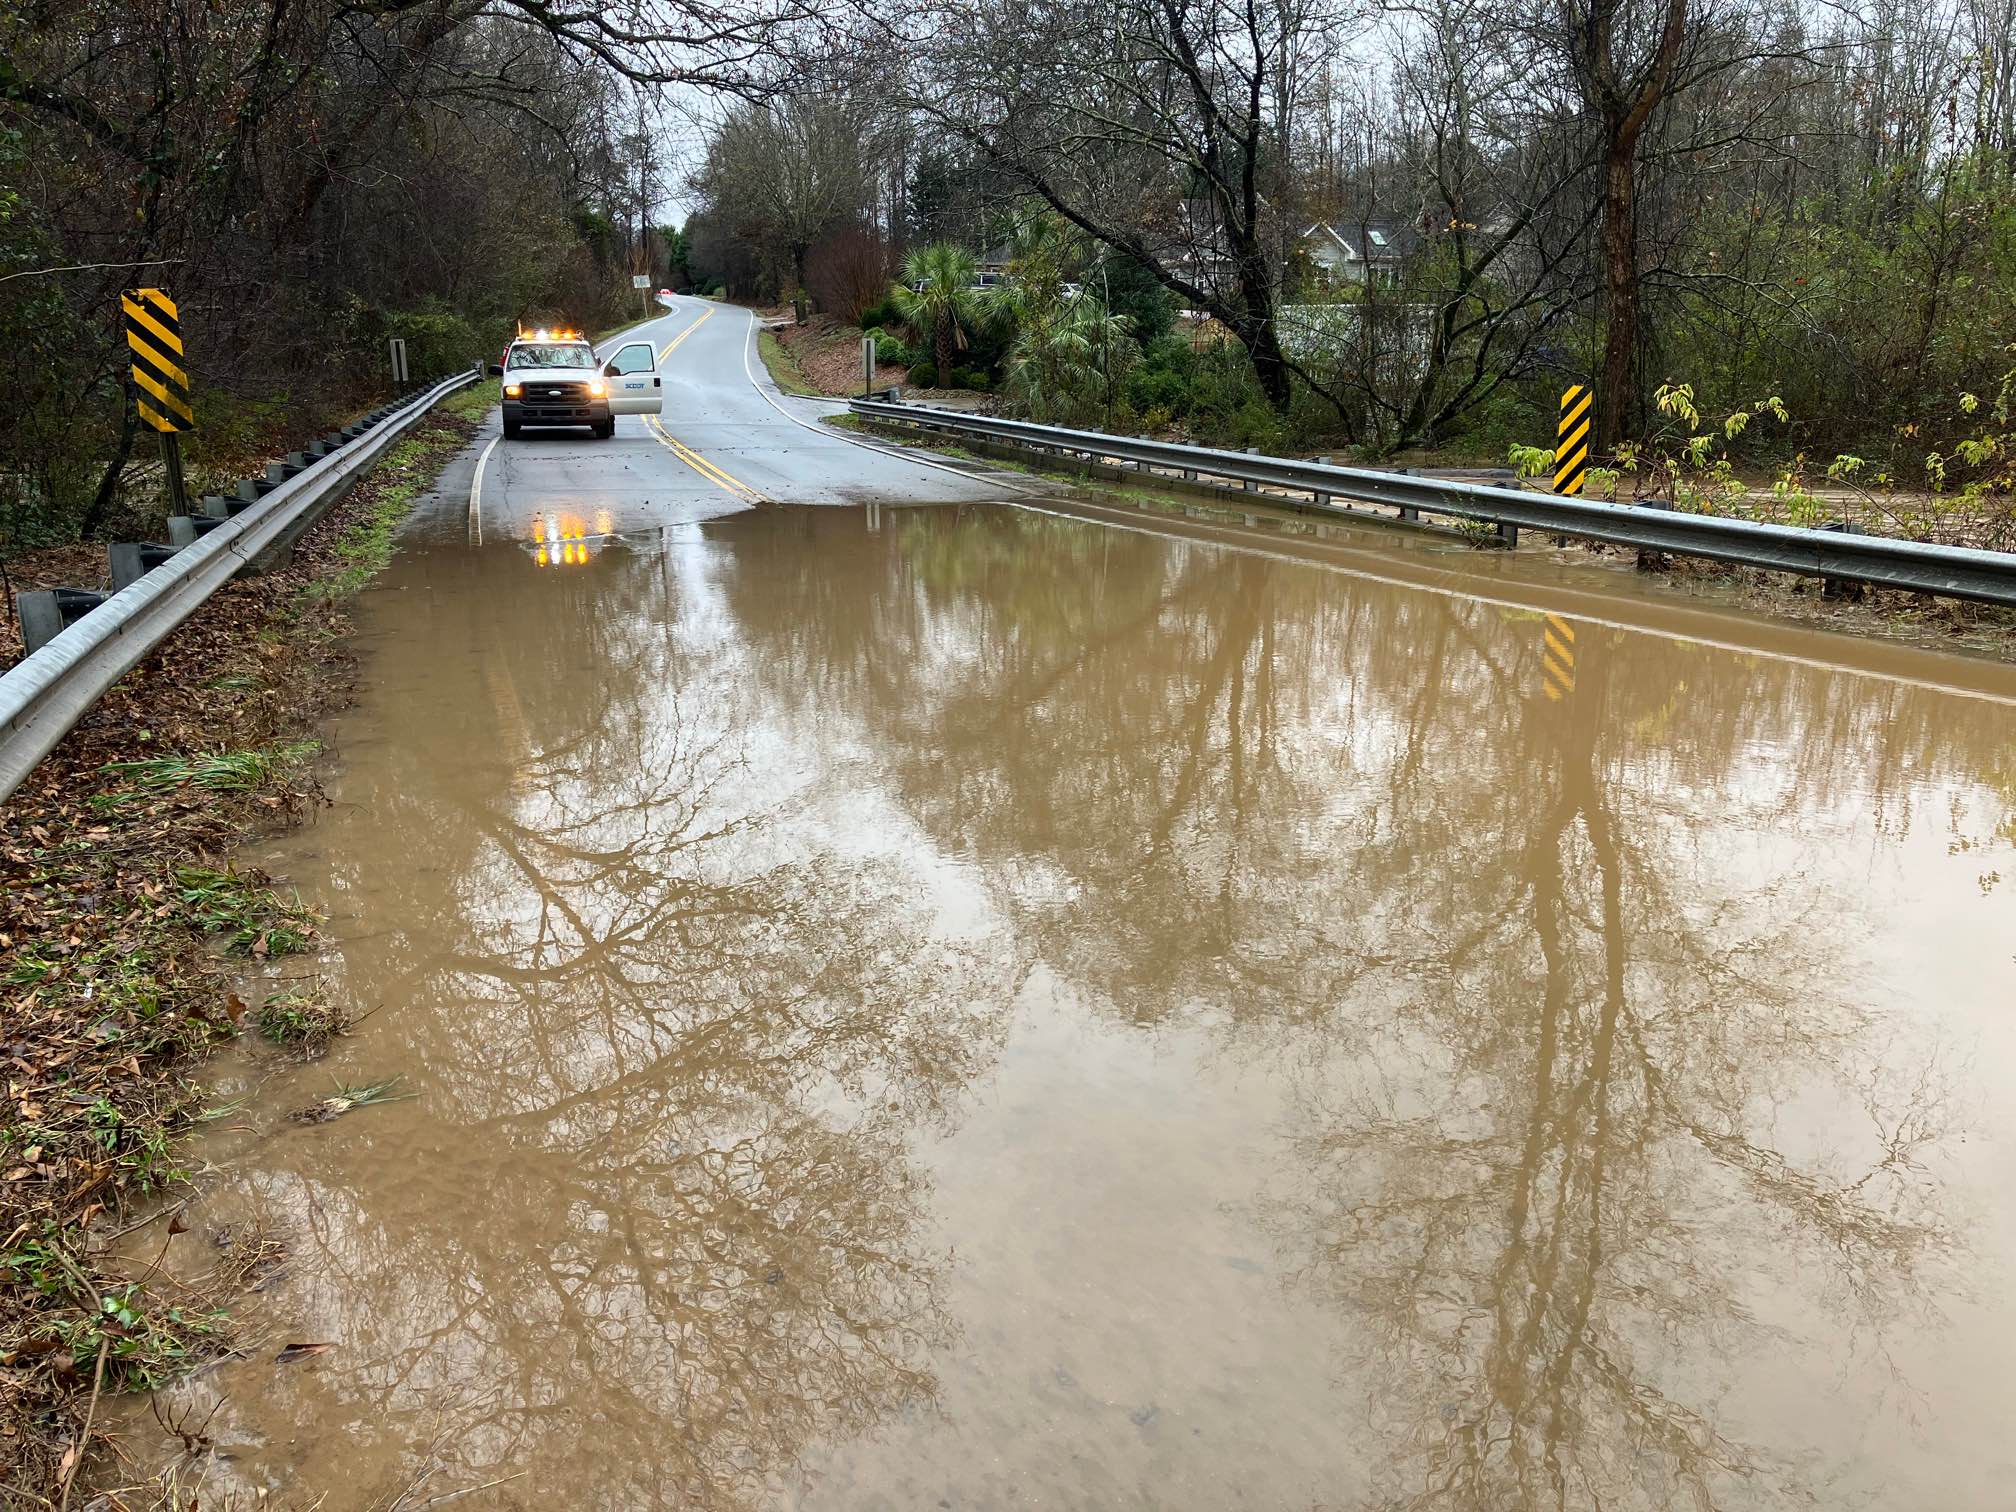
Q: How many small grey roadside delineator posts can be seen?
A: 2